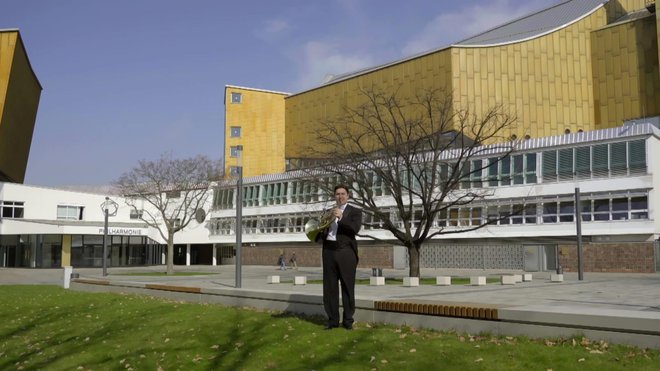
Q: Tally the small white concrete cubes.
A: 10